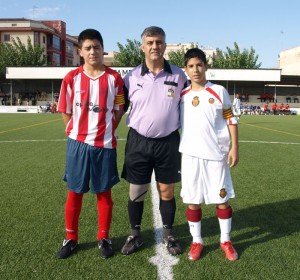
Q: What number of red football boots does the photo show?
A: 2